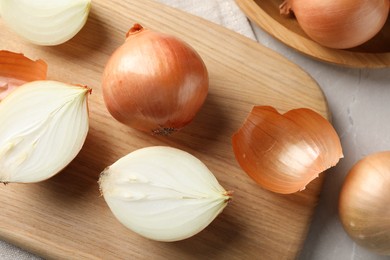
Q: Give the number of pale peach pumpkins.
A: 0